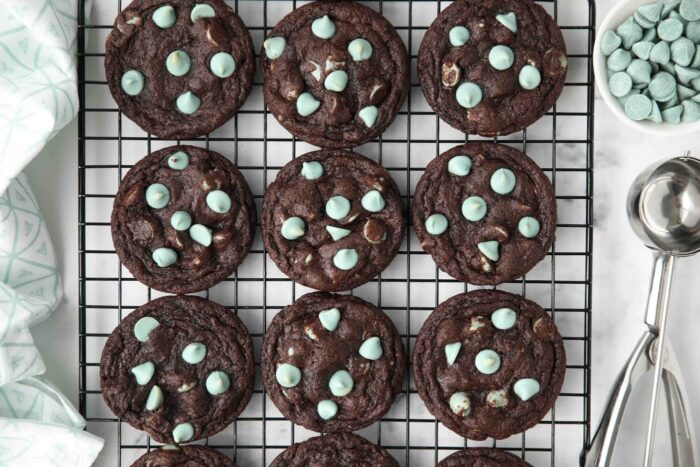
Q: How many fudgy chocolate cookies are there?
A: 12